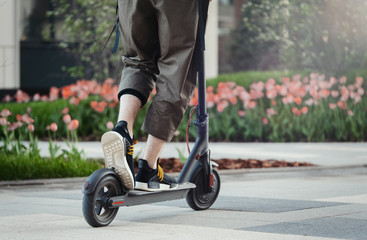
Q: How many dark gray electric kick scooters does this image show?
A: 1